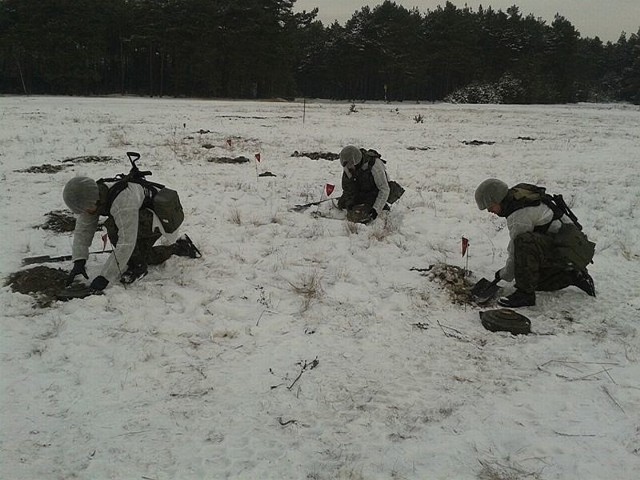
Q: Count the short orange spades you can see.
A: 0